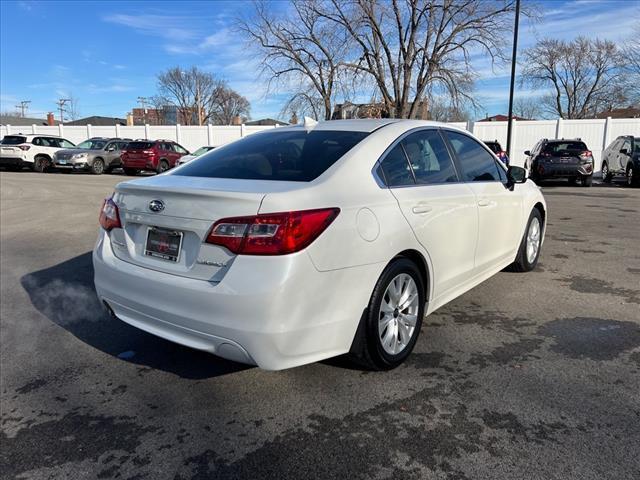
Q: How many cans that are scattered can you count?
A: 0